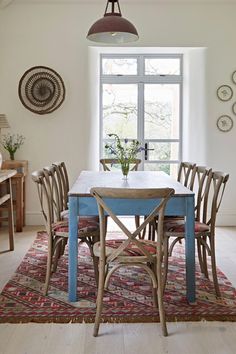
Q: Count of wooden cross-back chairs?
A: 8